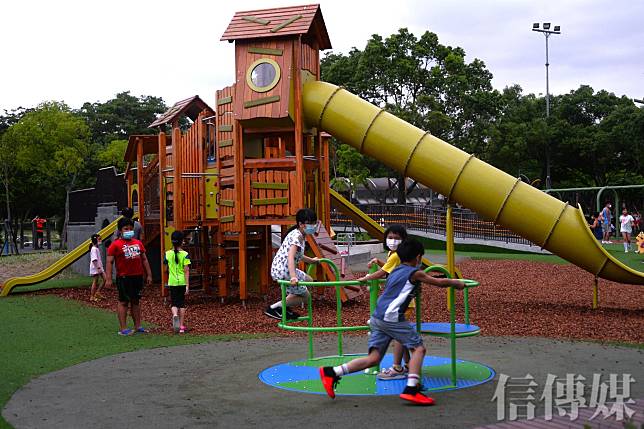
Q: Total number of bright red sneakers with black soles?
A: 2